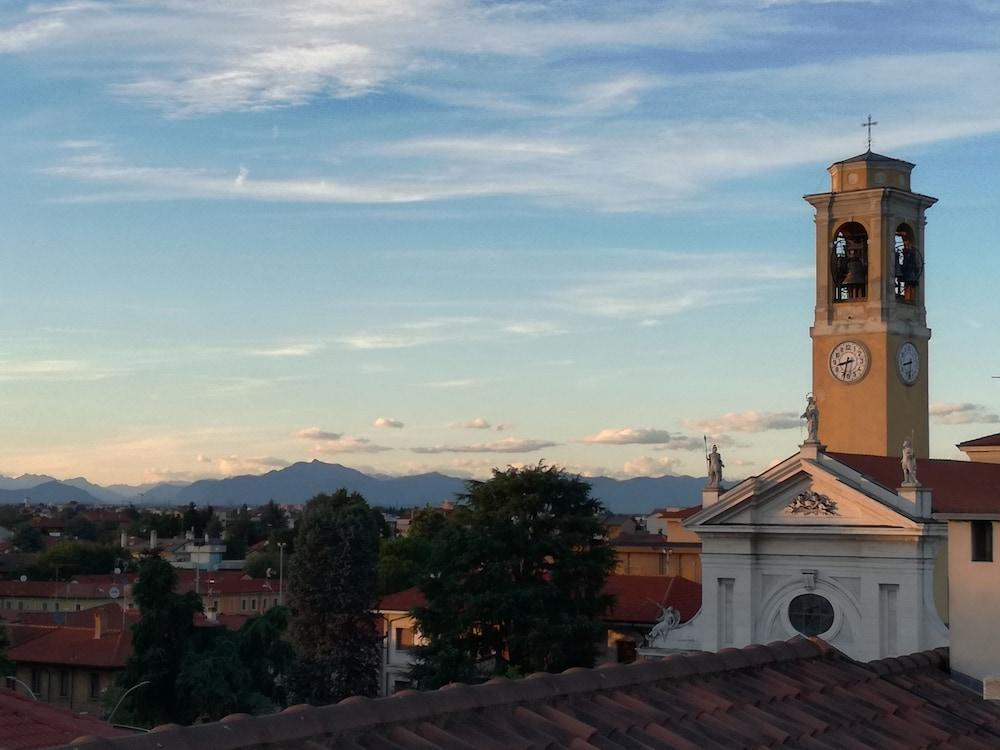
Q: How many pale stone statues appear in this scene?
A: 4